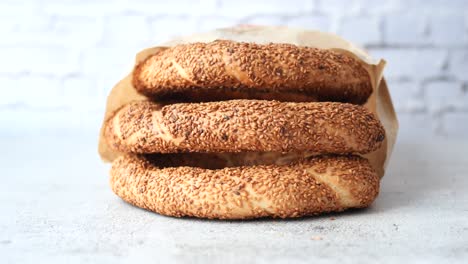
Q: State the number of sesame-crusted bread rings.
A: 3